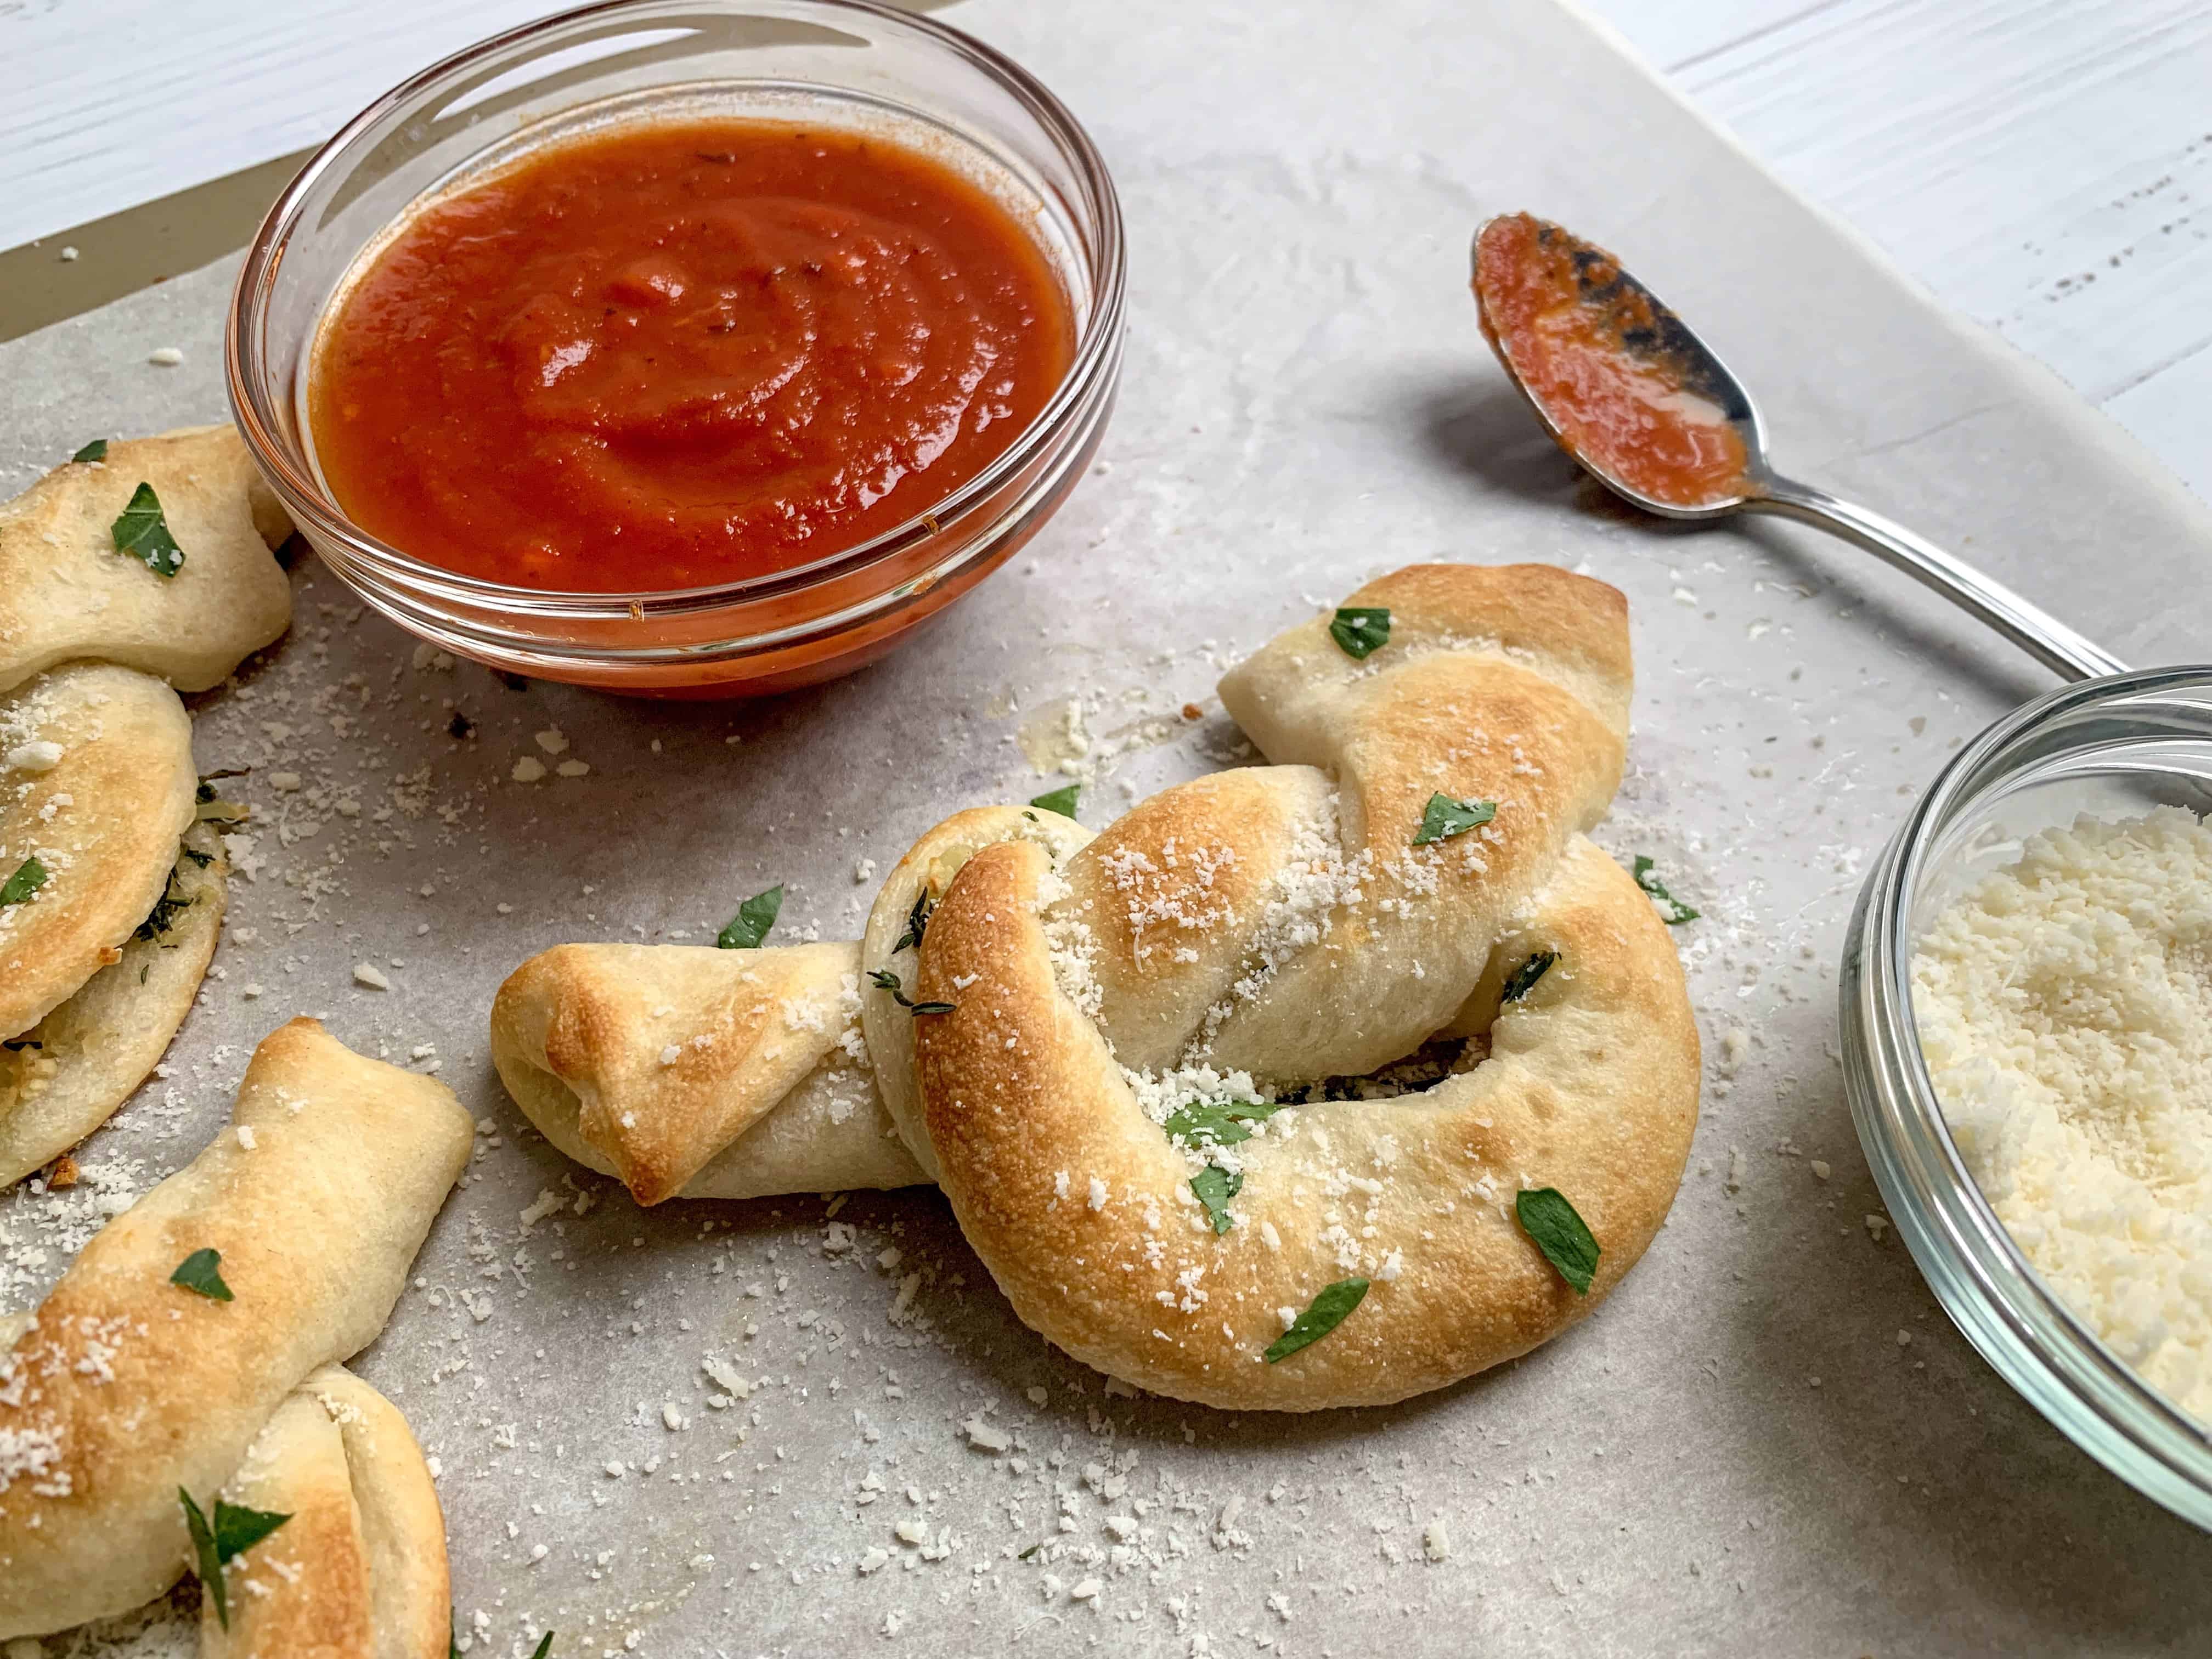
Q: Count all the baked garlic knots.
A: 3